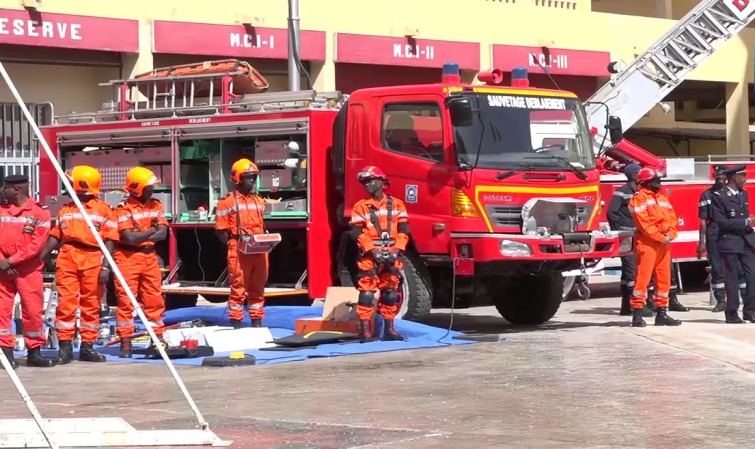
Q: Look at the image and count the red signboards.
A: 4